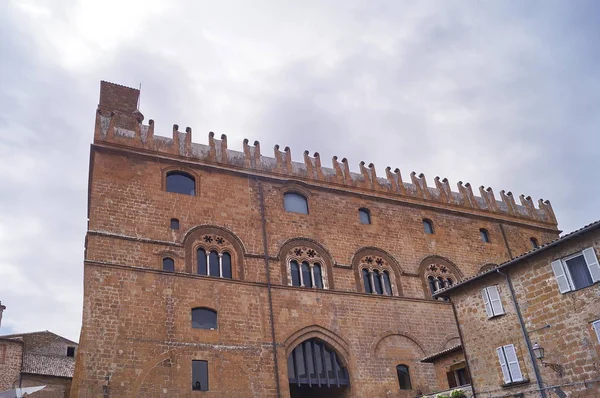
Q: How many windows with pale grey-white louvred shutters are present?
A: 4